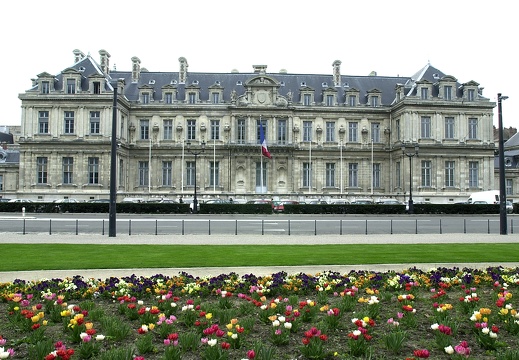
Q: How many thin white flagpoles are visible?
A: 7